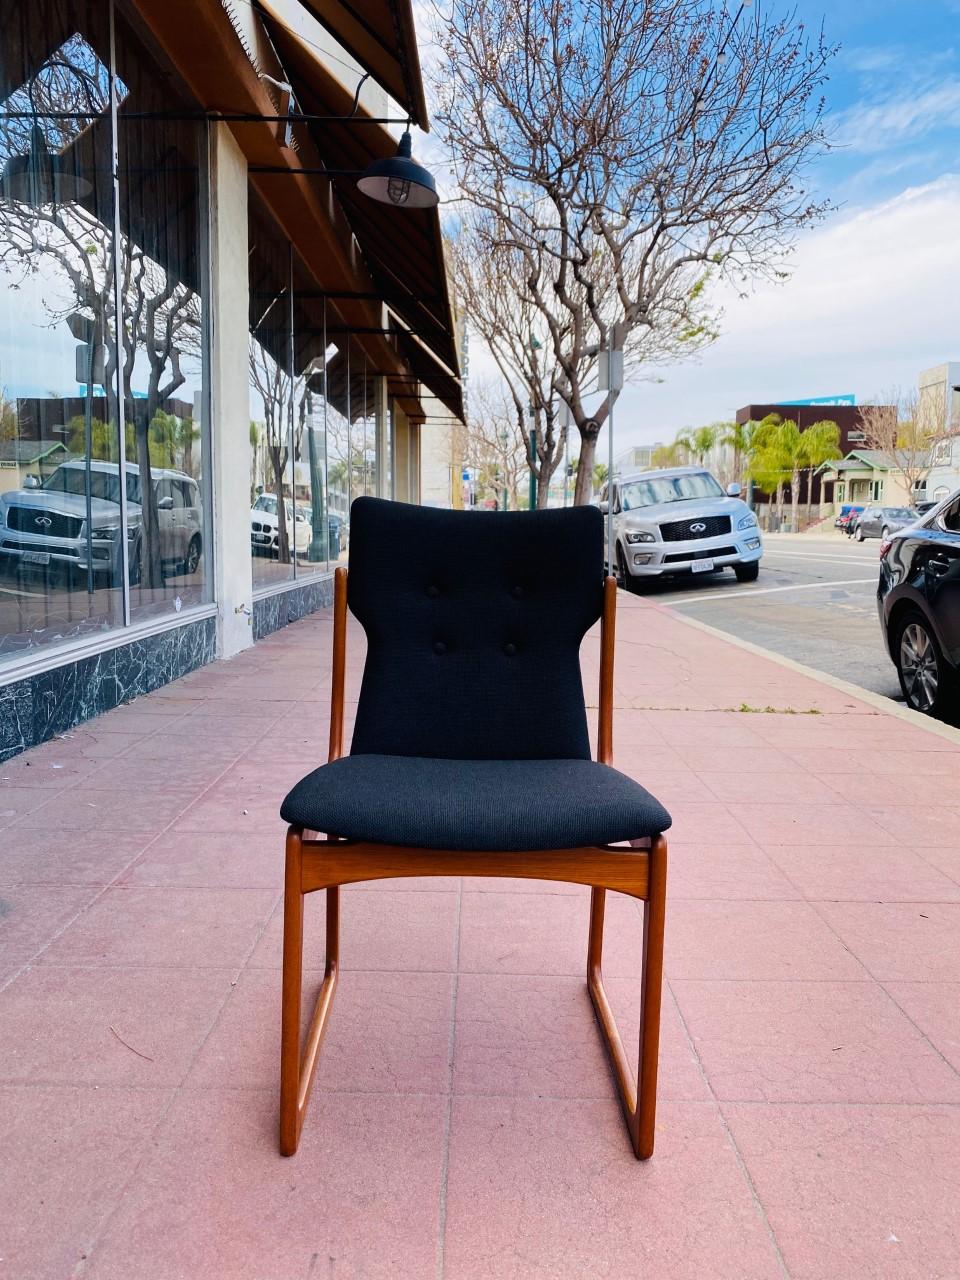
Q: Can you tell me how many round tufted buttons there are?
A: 4